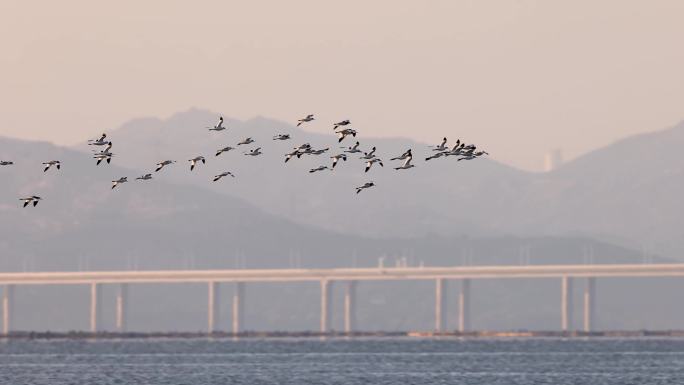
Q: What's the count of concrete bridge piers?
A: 11